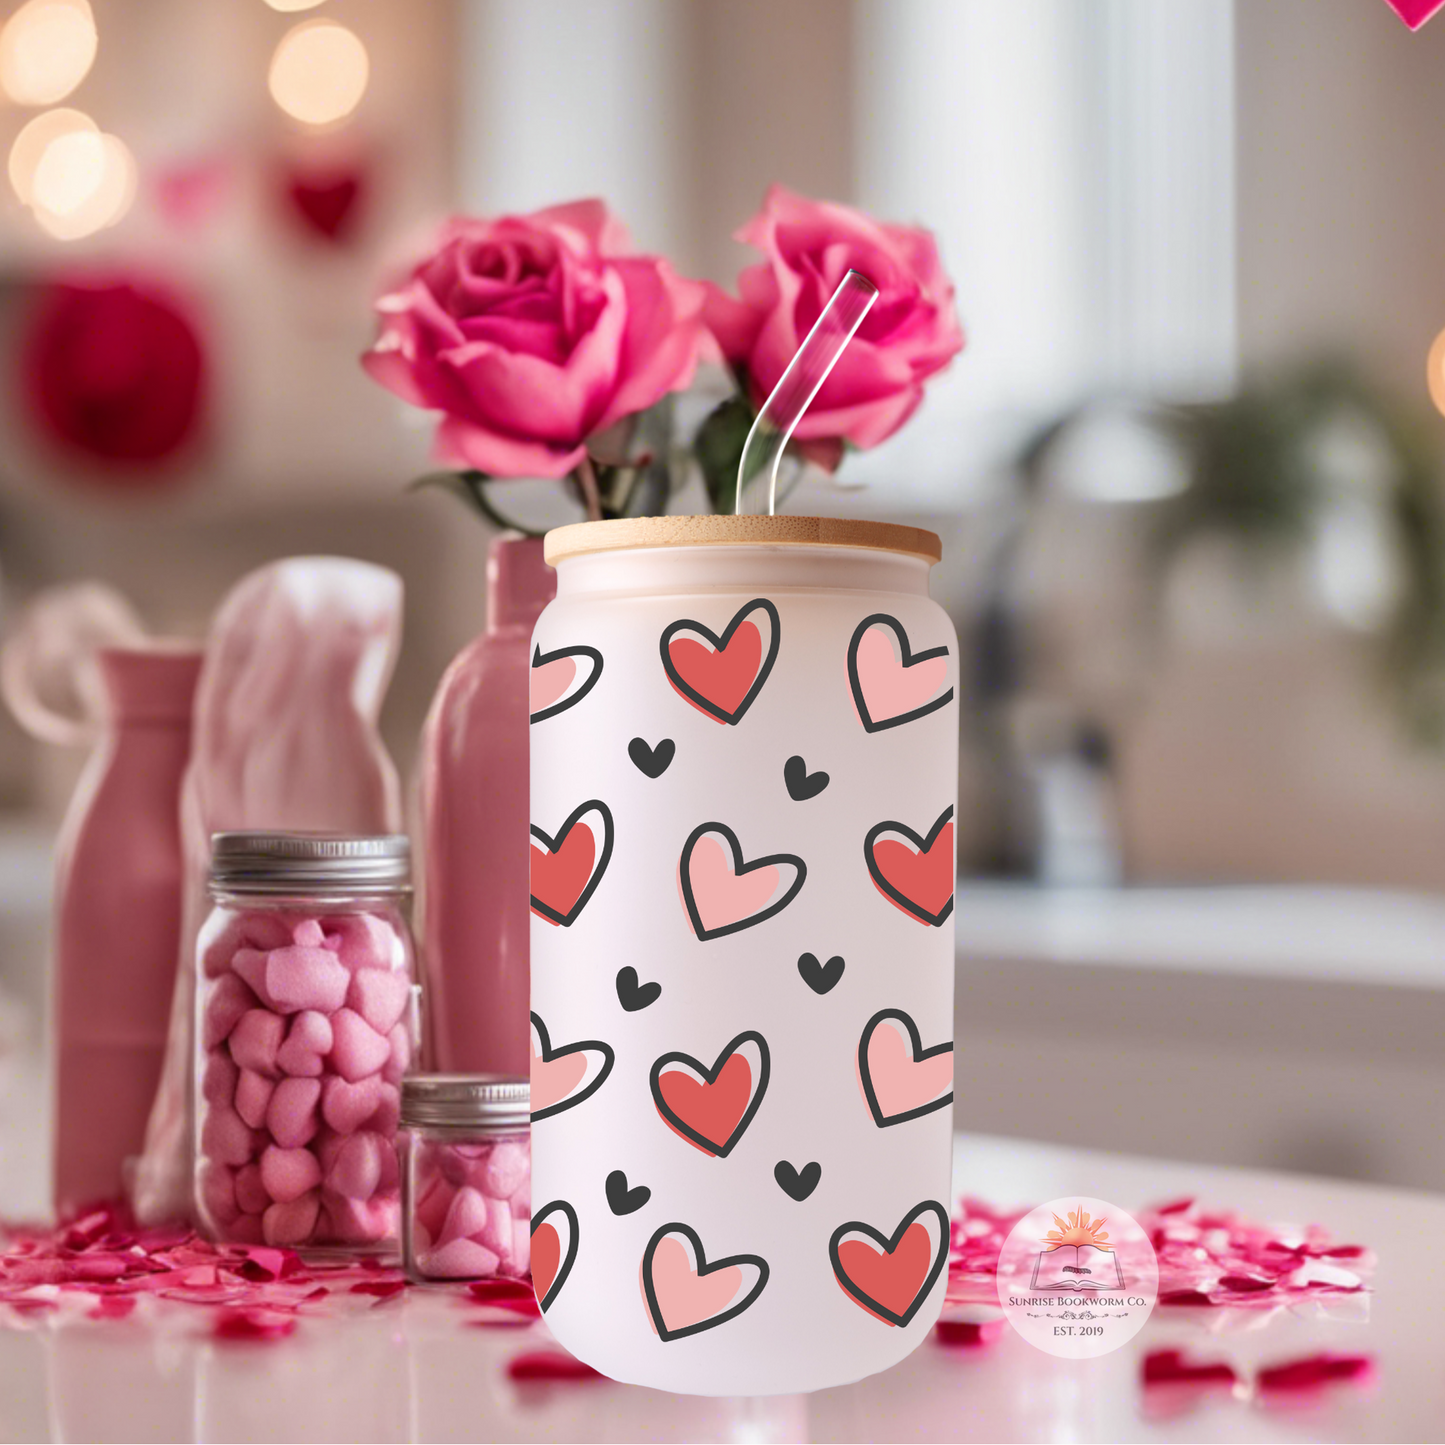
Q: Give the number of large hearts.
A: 12